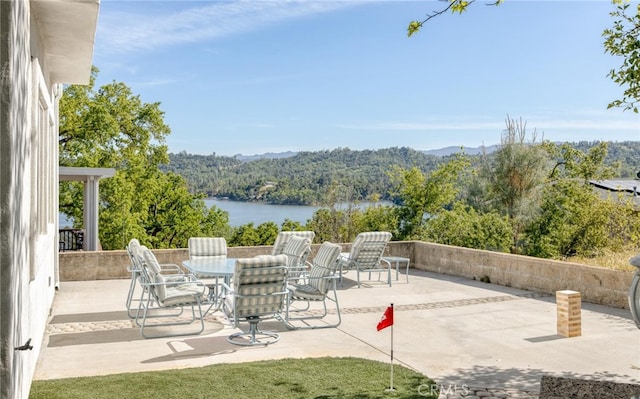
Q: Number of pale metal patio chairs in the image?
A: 8